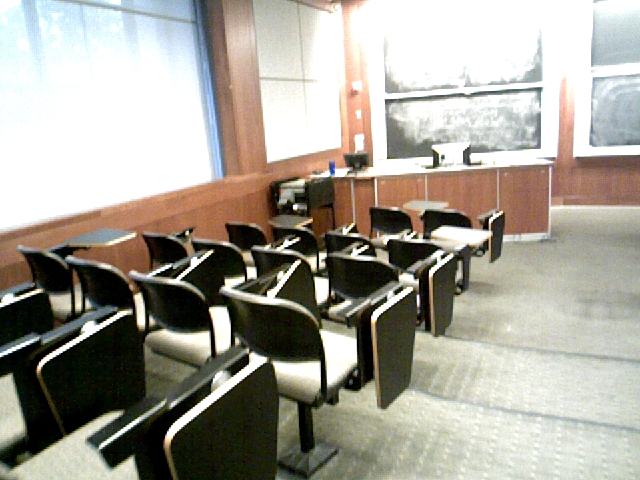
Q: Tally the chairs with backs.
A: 14